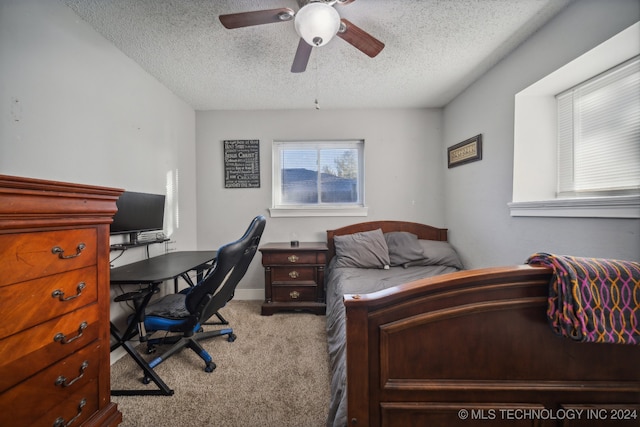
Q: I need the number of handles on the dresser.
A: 5